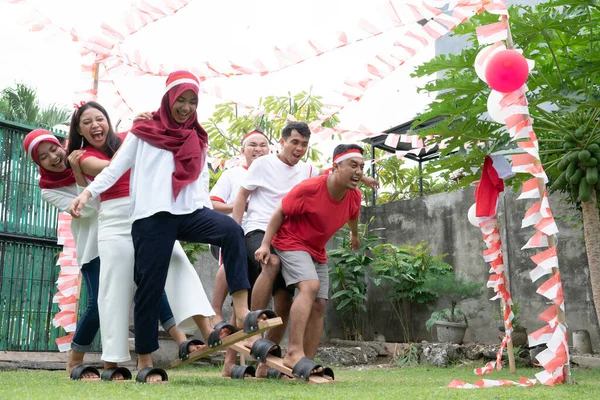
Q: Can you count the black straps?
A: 11